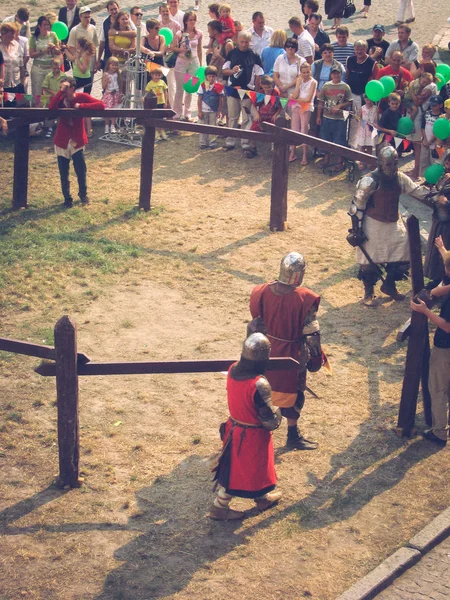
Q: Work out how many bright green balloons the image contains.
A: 11